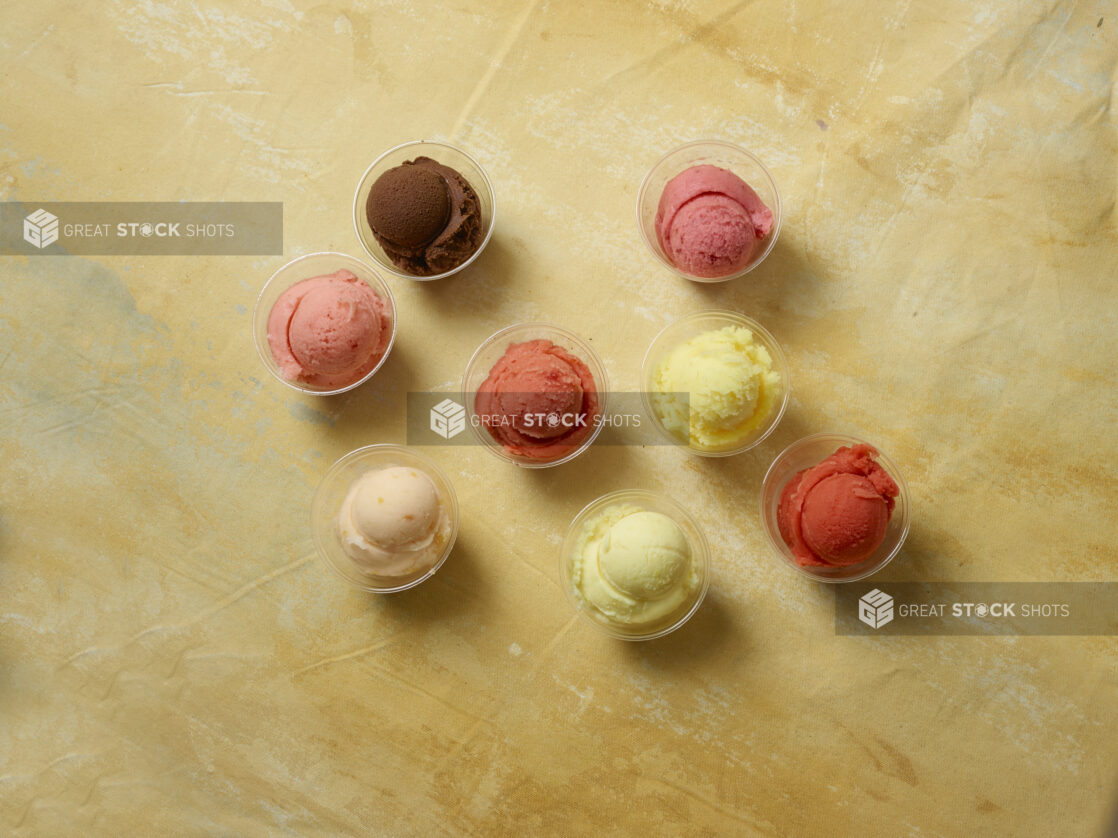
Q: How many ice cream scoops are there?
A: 8